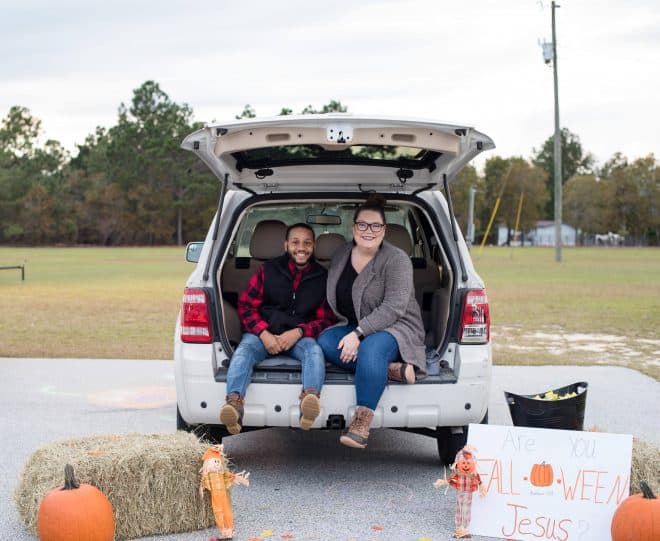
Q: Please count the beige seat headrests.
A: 3